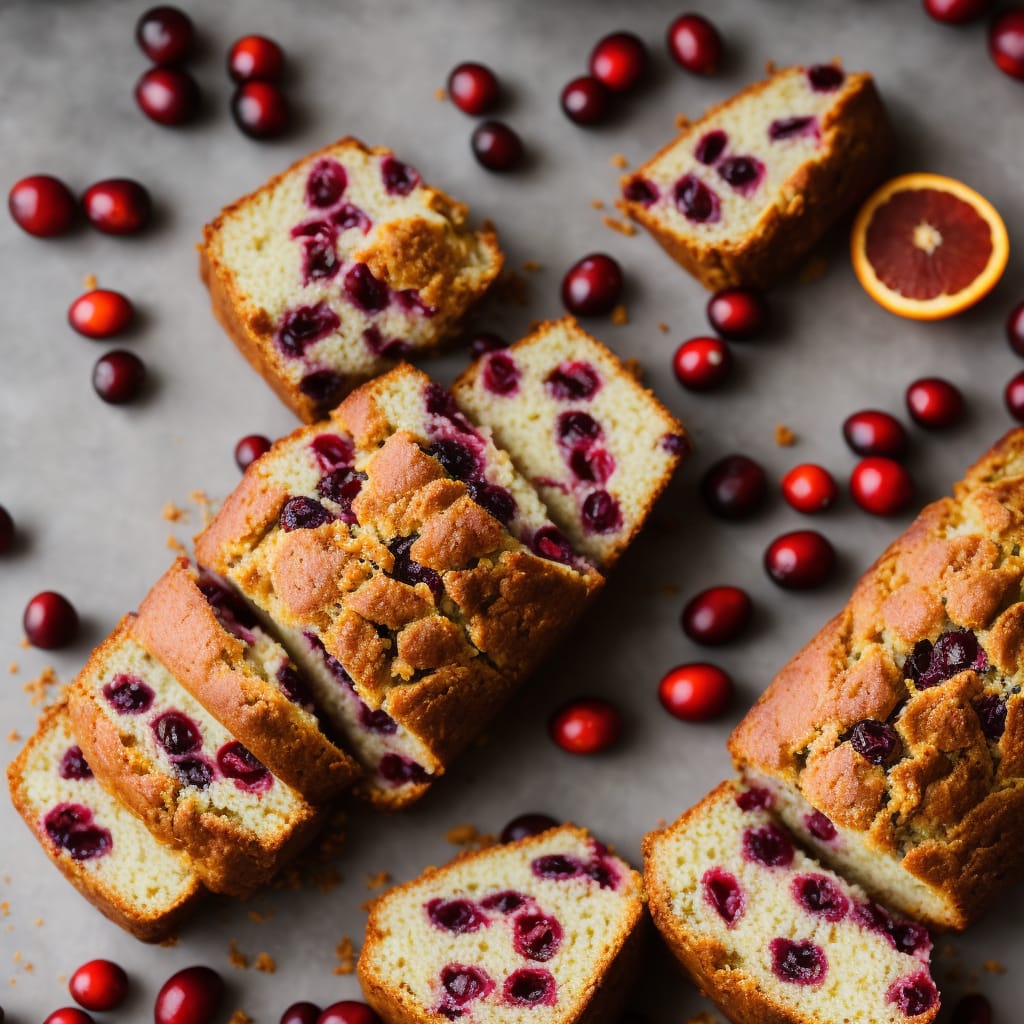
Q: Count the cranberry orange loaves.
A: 2